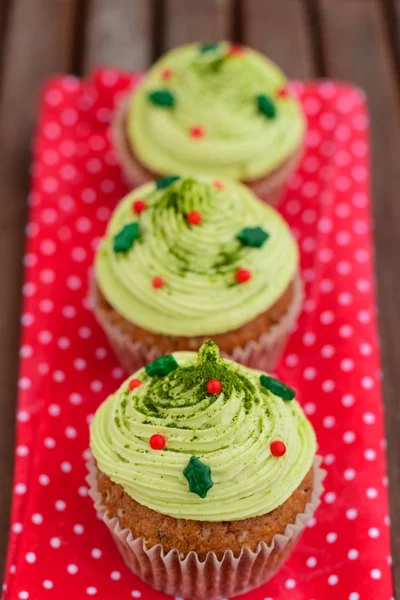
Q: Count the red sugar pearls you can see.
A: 13